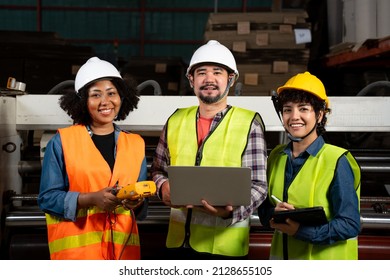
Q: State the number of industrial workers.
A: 3